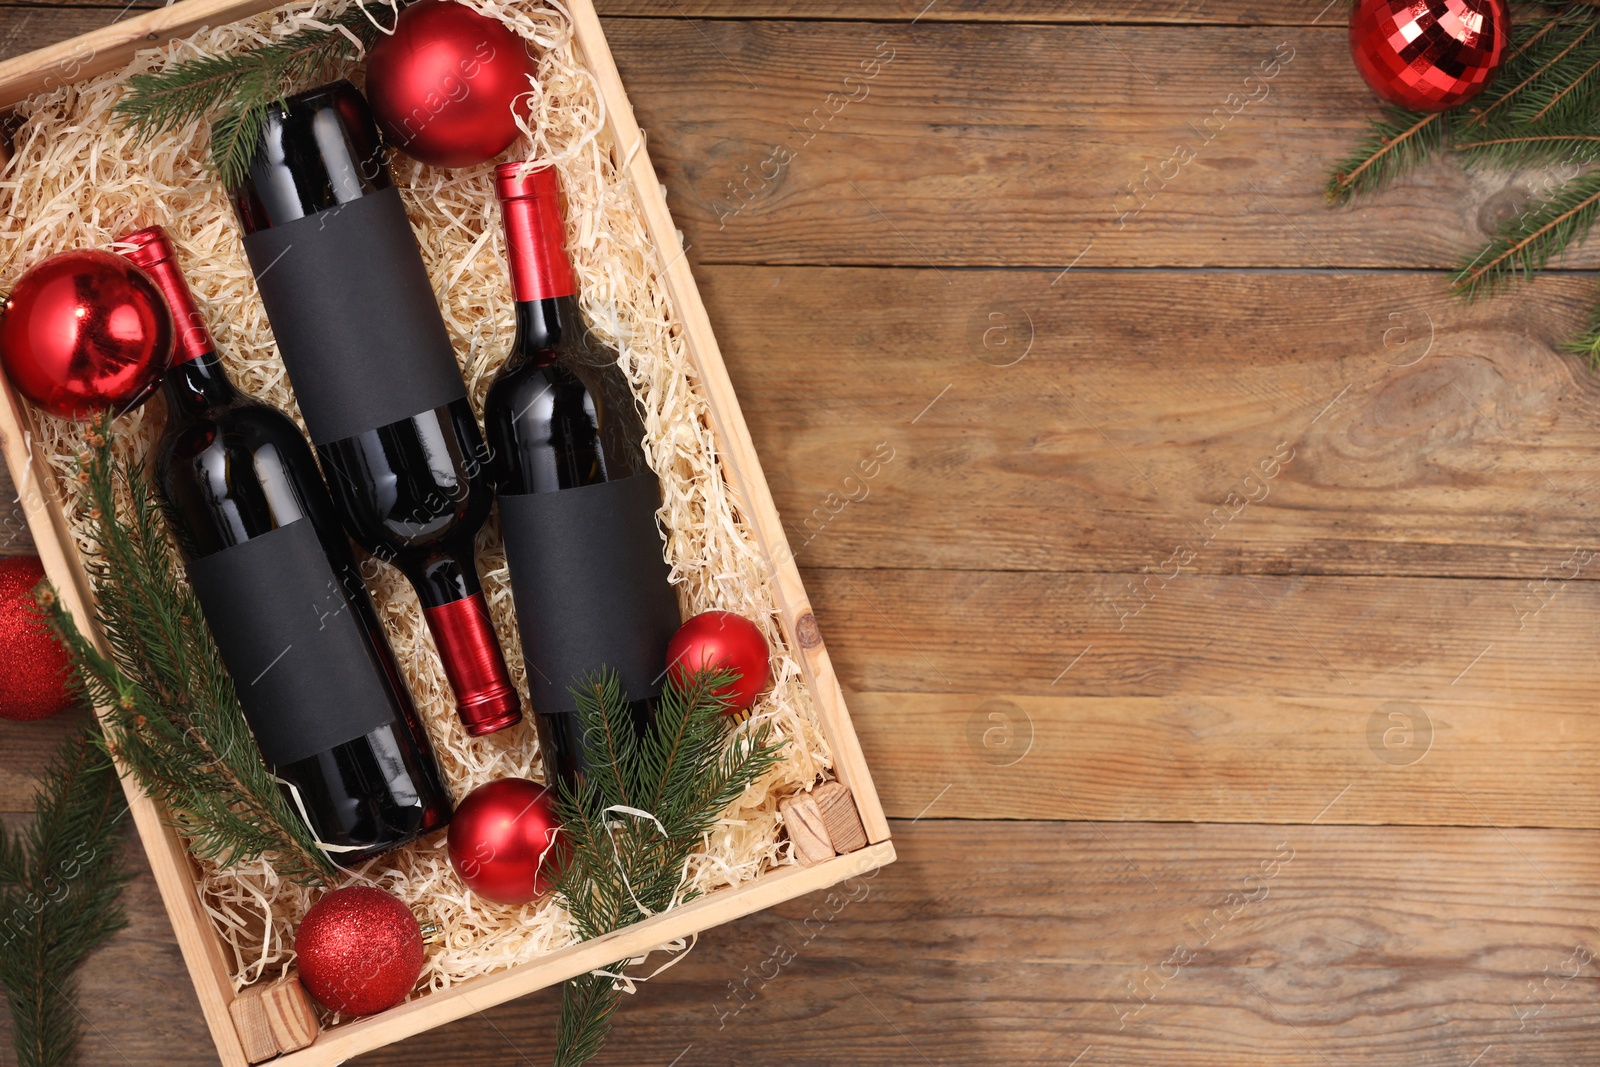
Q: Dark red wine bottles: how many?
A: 3